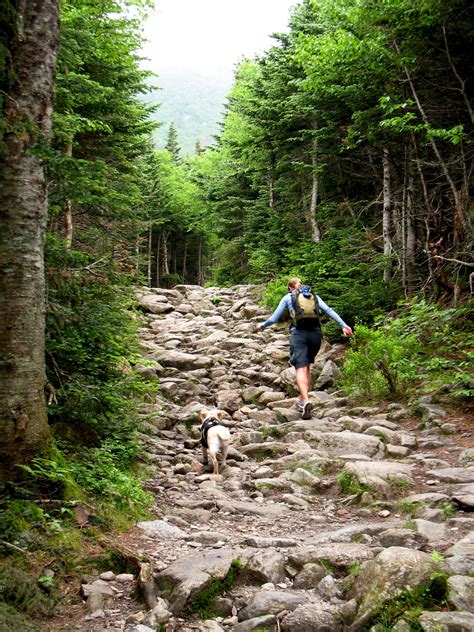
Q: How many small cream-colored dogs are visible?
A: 1